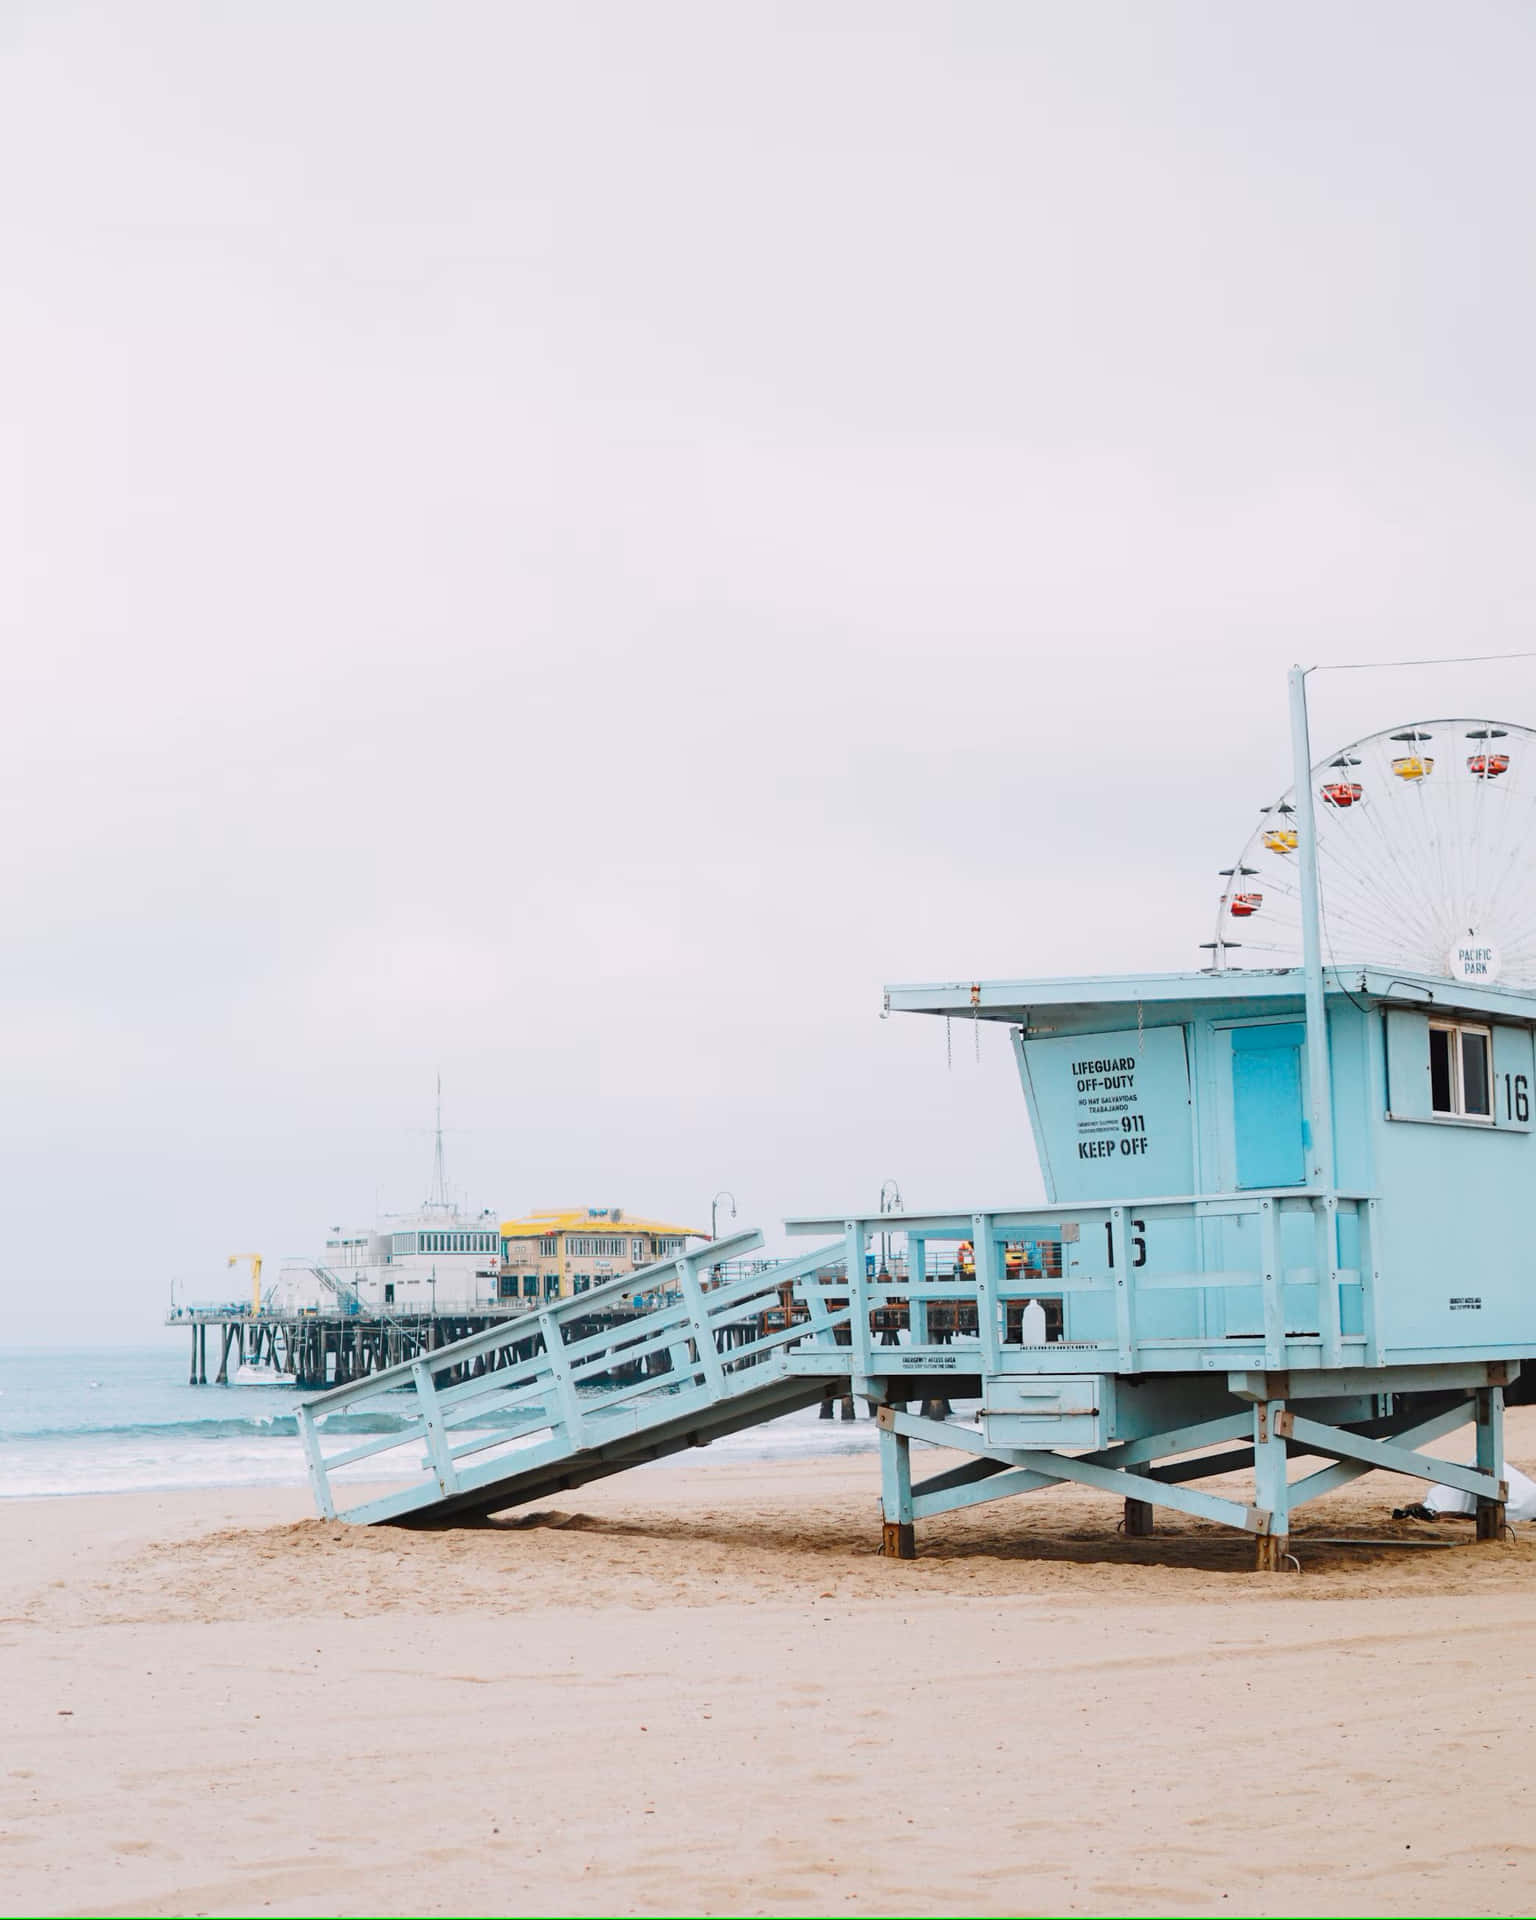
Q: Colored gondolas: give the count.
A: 5